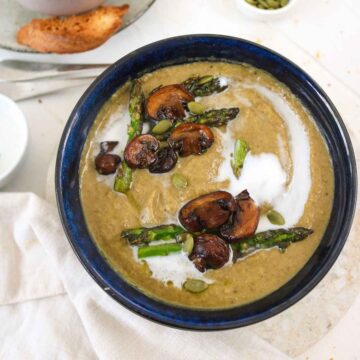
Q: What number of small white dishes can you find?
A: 2